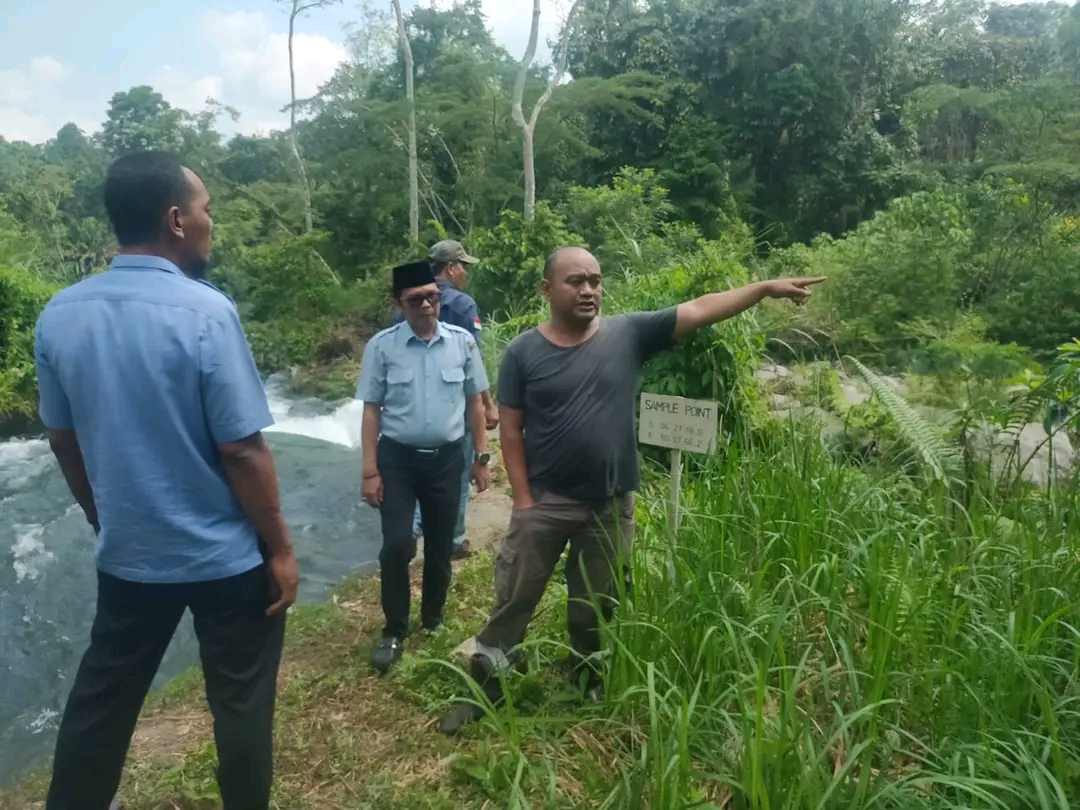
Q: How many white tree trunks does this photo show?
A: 3